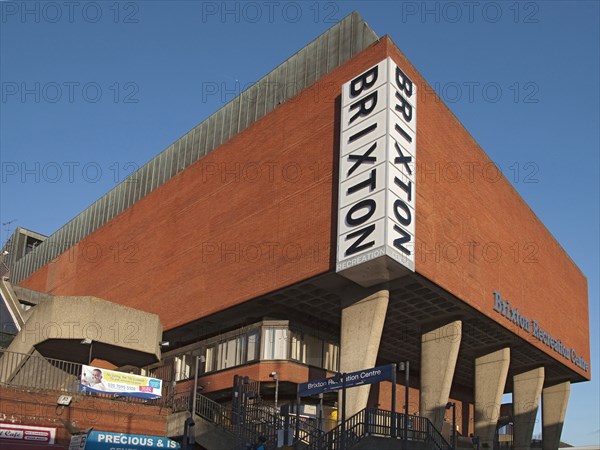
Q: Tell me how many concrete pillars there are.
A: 5